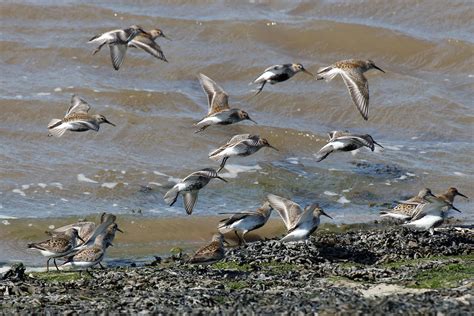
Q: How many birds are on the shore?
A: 9